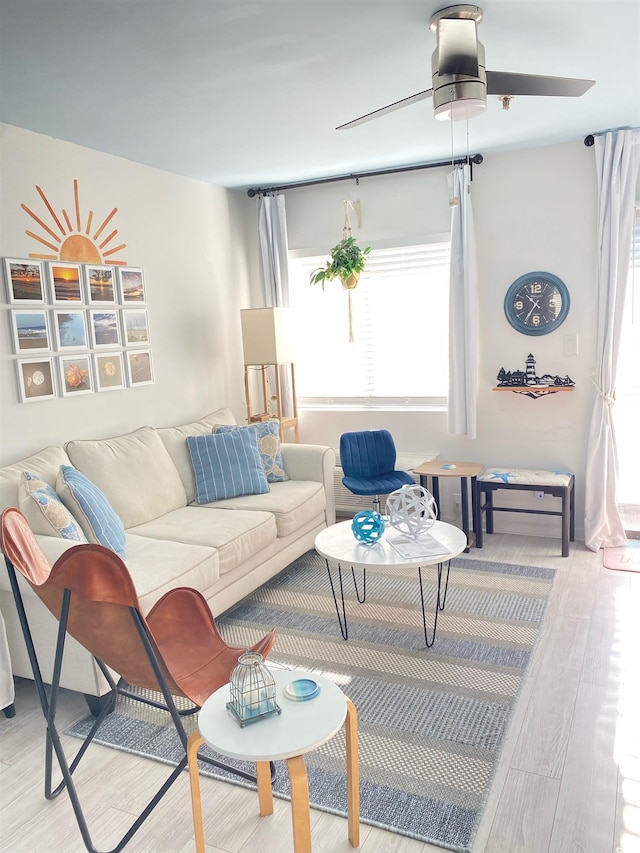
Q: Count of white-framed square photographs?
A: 12